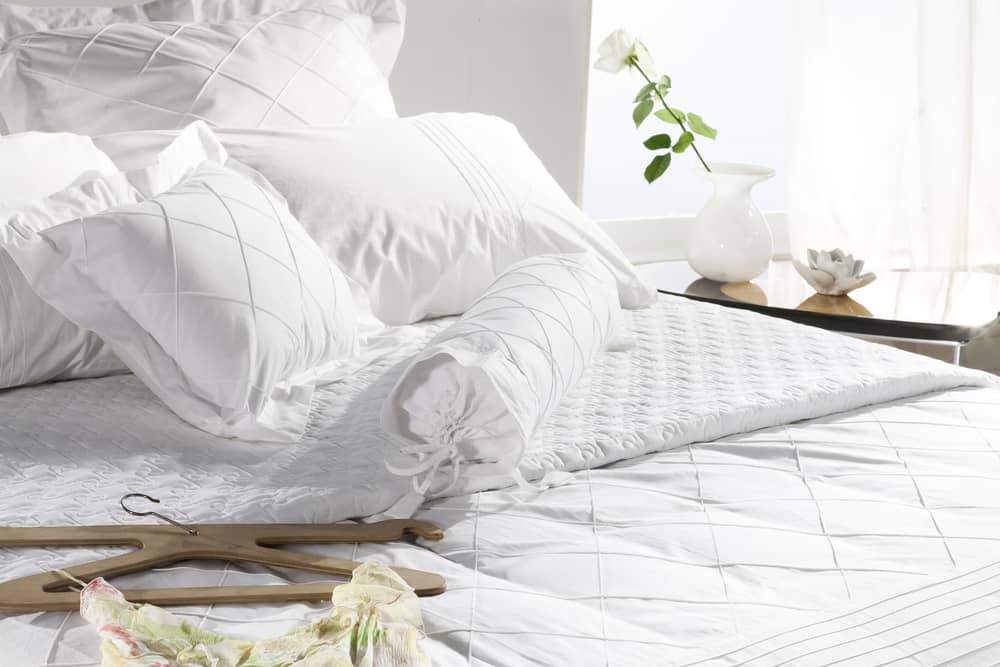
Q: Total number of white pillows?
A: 5